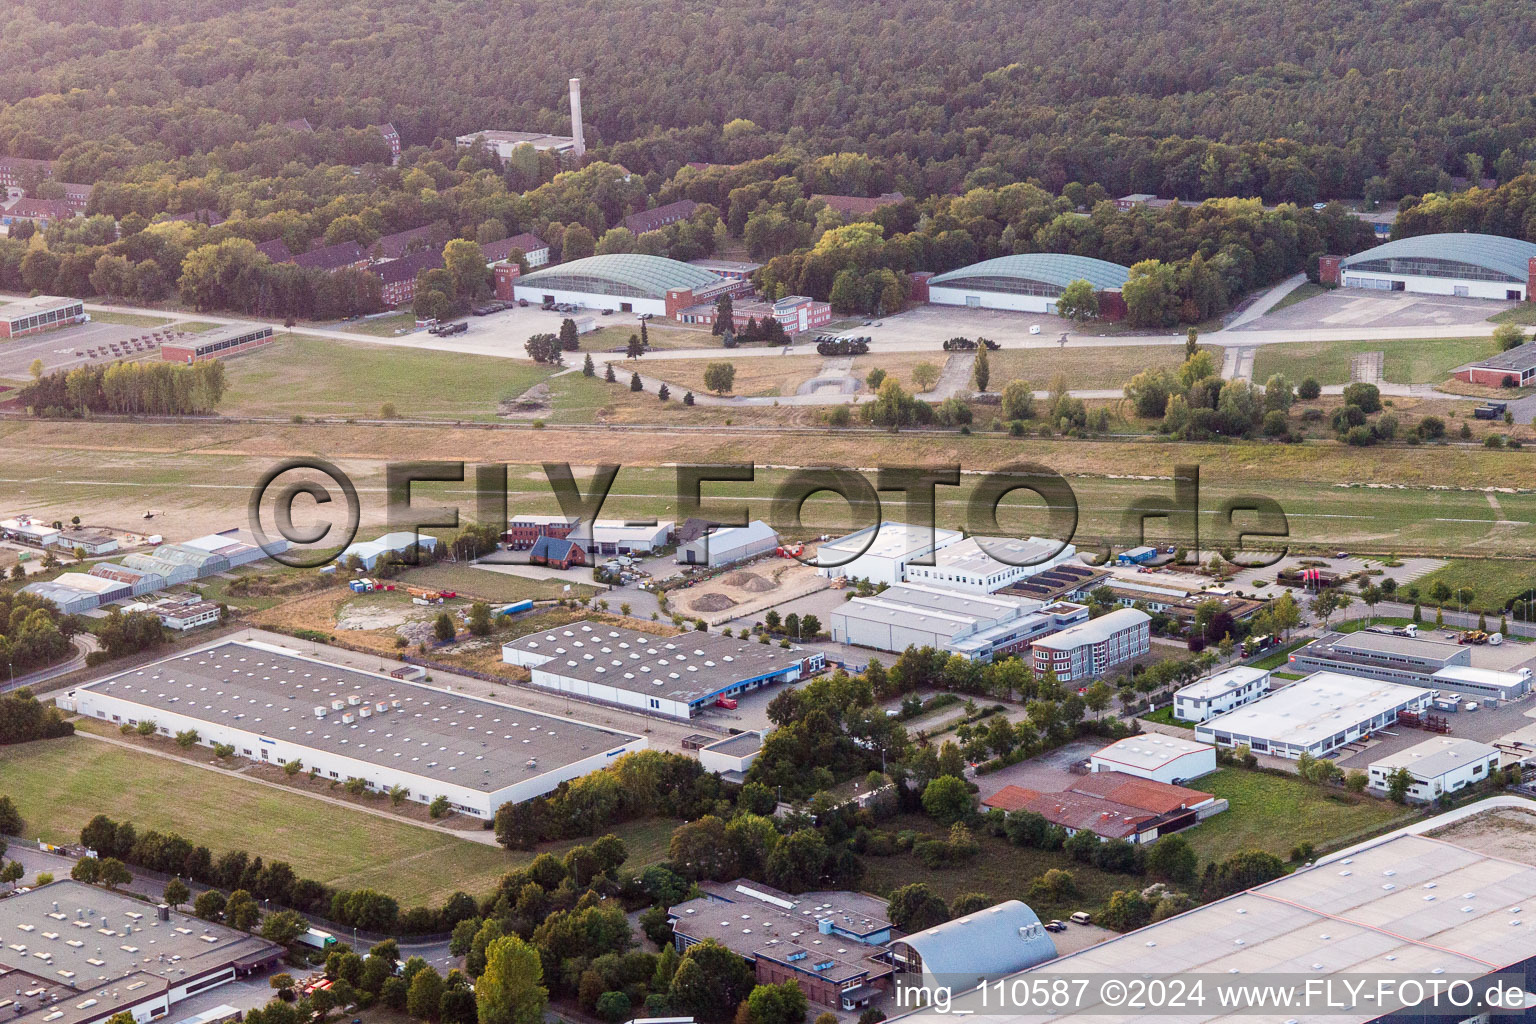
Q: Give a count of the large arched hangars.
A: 3